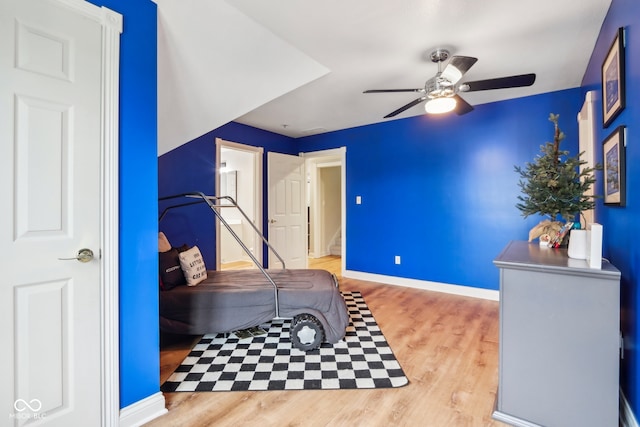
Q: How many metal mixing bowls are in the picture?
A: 0